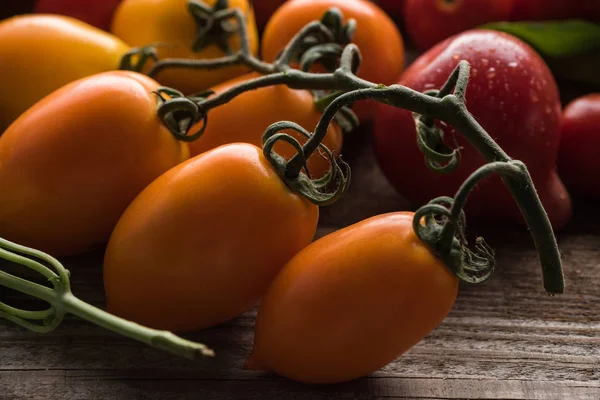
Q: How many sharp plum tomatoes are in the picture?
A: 3